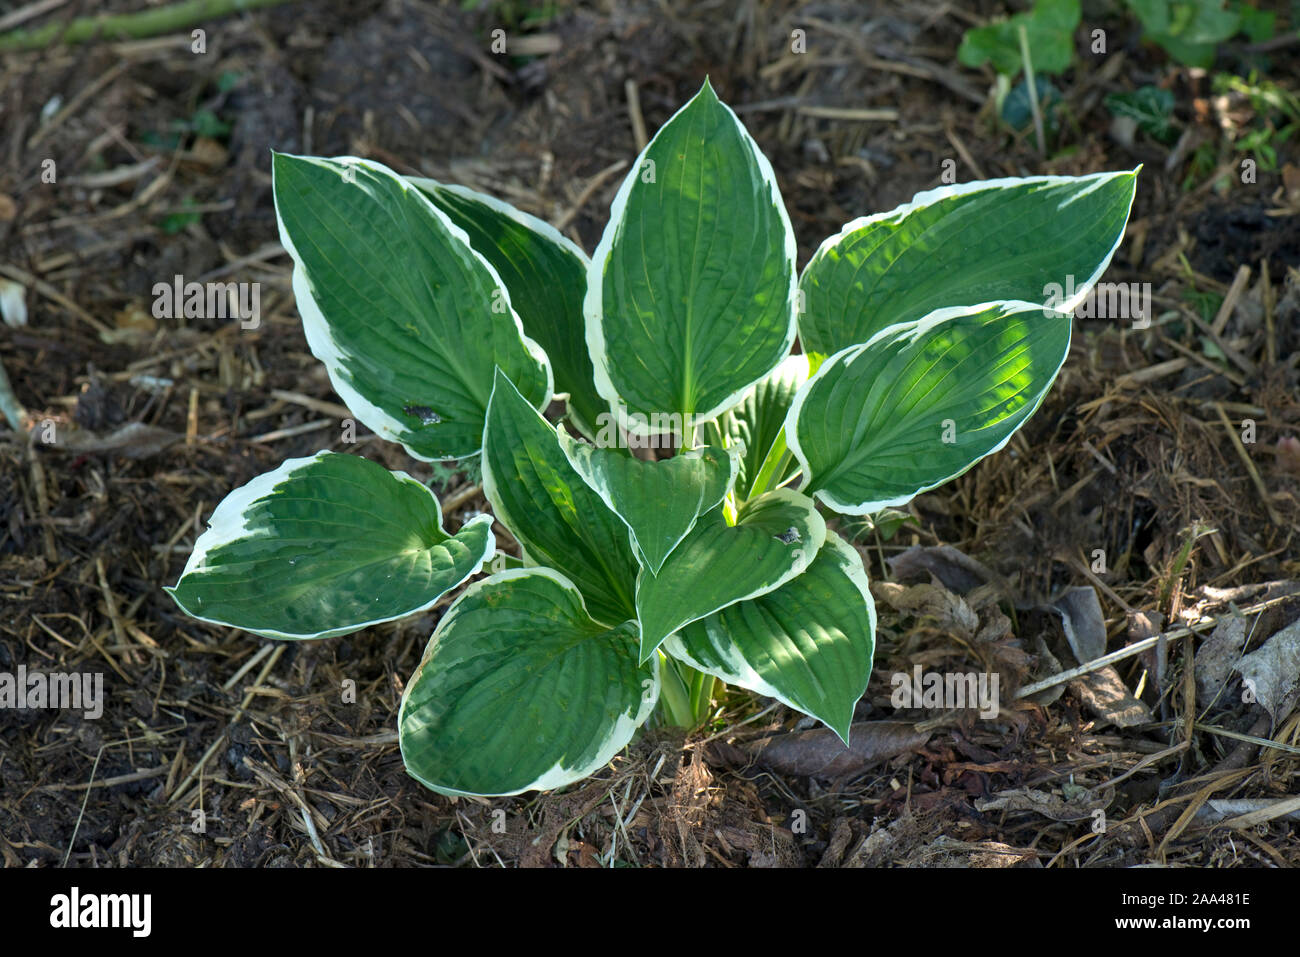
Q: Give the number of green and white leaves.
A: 12